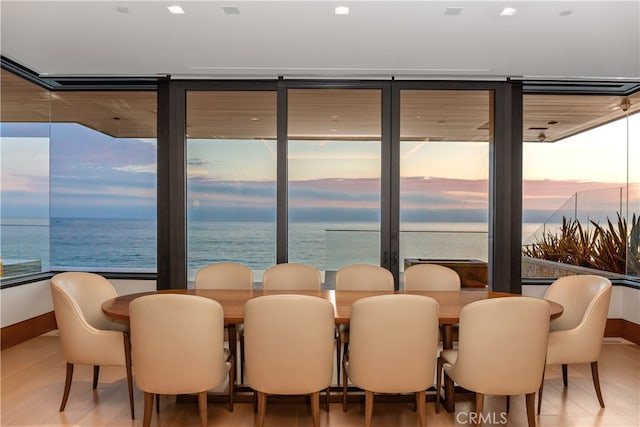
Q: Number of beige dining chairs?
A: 10